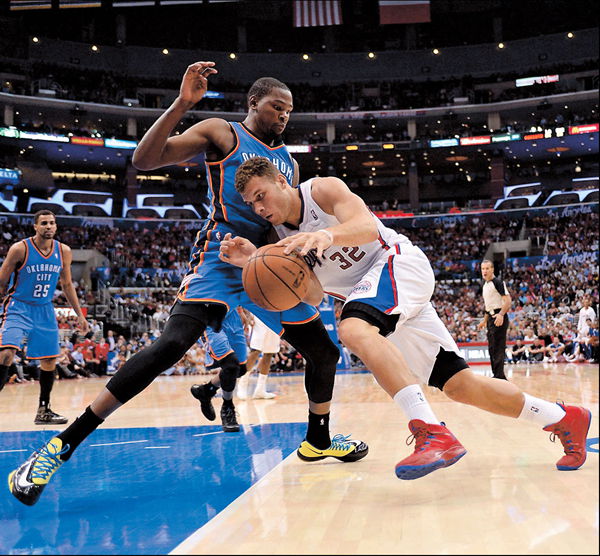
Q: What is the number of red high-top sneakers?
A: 2